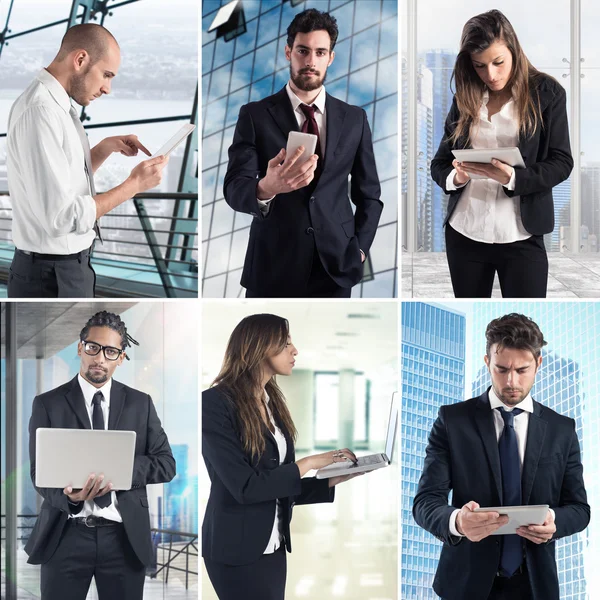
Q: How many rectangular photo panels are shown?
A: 6